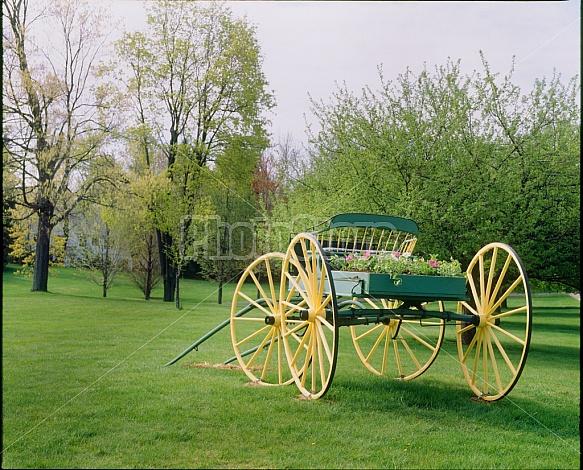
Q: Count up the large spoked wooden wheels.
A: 4